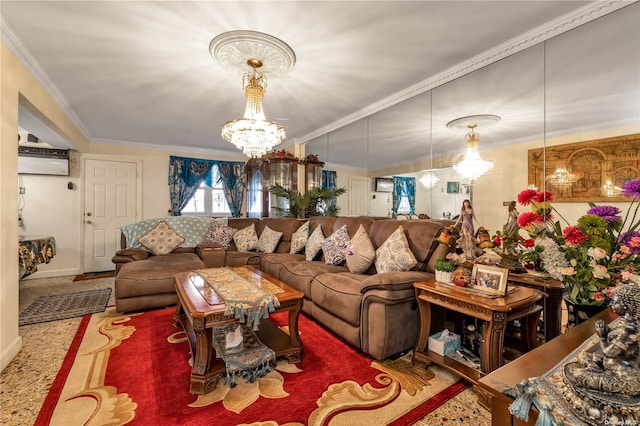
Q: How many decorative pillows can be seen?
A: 9